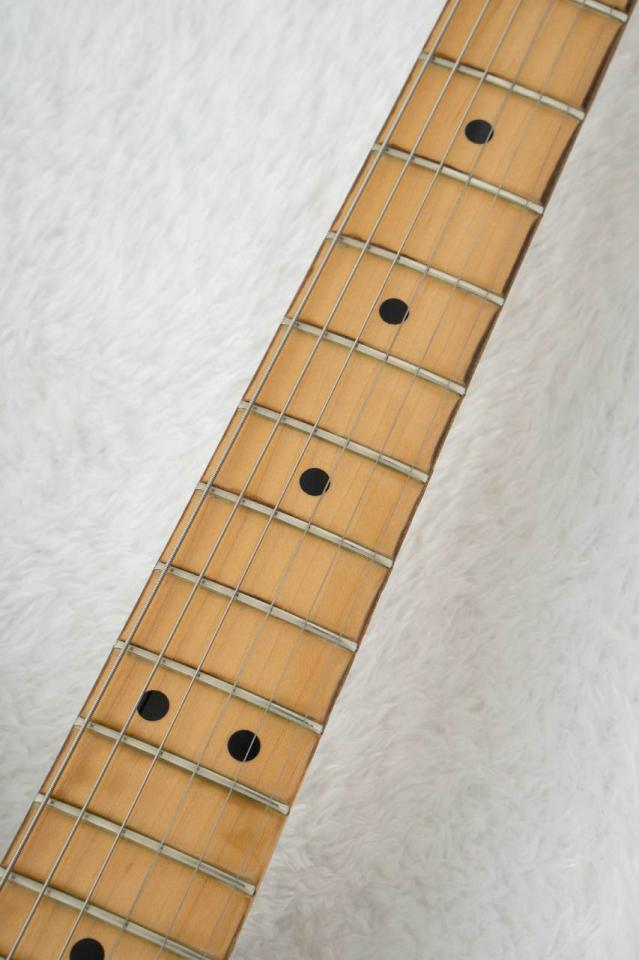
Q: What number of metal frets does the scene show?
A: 12